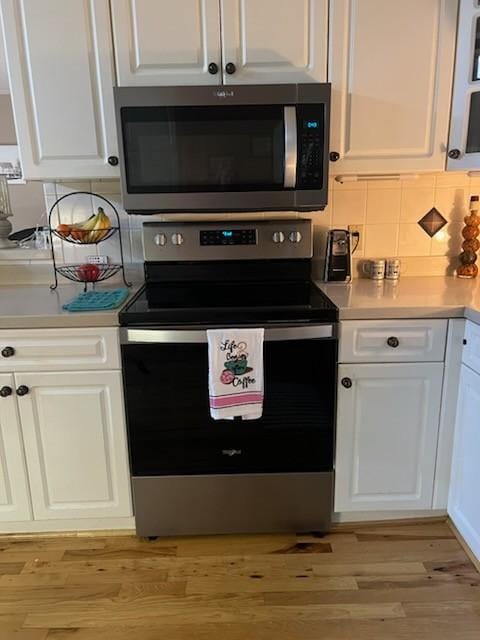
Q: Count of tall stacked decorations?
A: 1